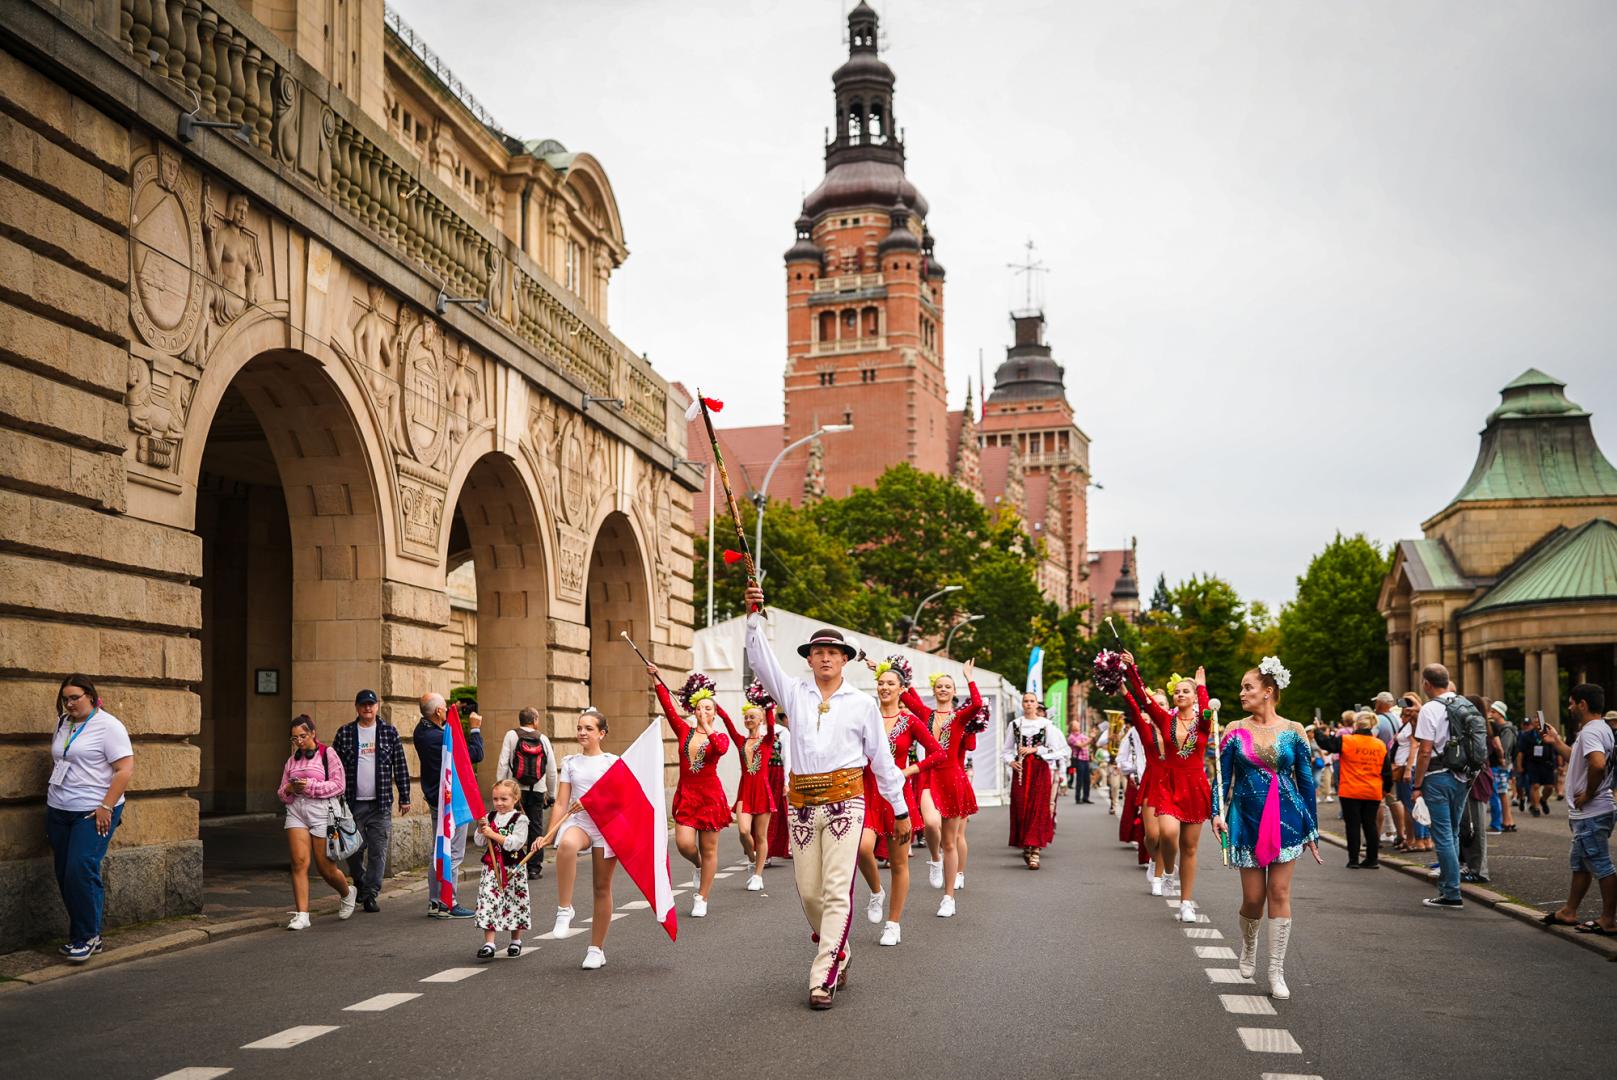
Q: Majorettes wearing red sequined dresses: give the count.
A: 7